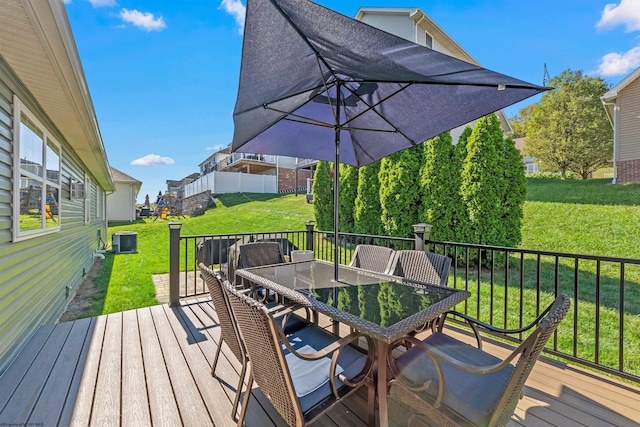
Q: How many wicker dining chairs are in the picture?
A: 6